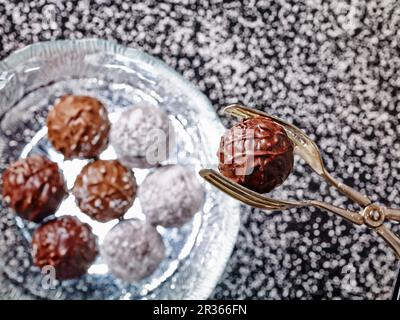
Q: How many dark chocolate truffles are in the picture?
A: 3